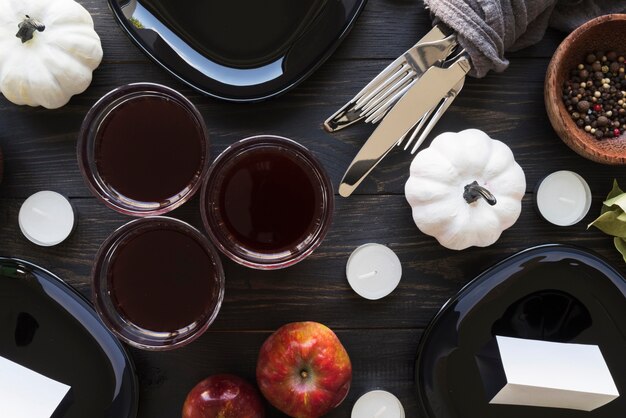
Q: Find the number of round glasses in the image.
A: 3